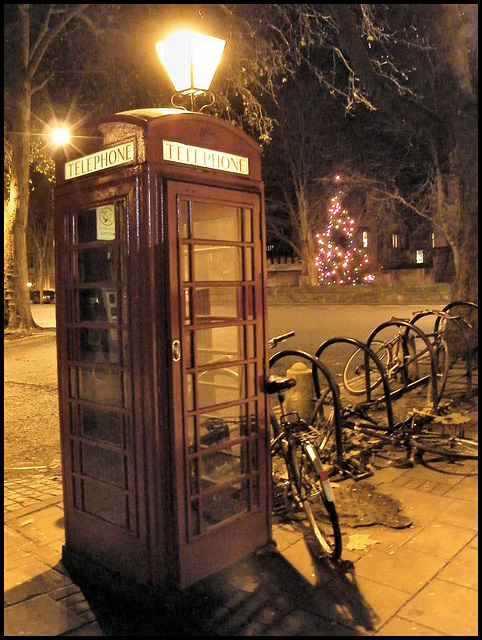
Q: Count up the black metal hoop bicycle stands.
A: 5